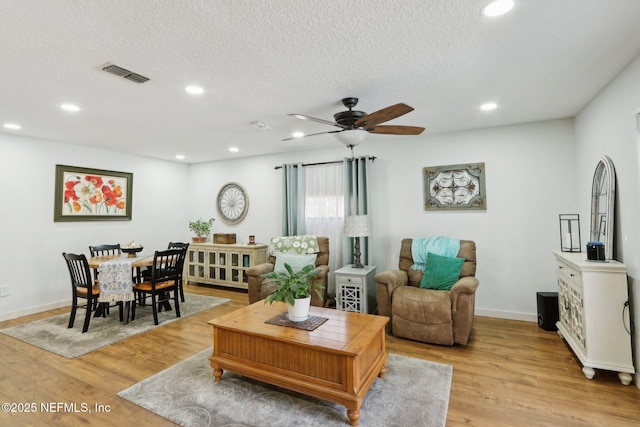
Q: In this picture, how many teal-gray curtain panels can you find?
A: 2